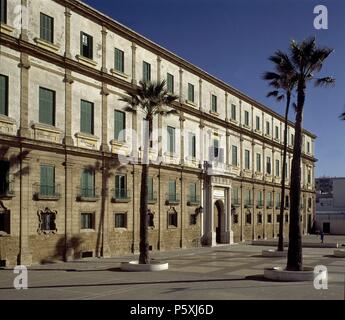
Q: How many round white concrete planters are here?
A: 4